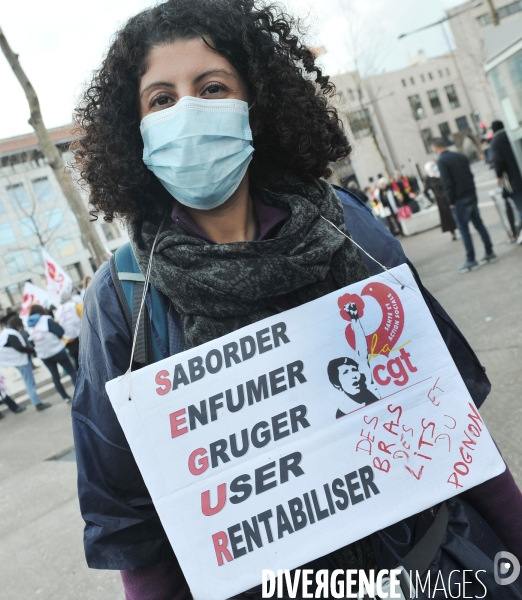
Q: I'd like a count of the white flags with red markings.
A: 2